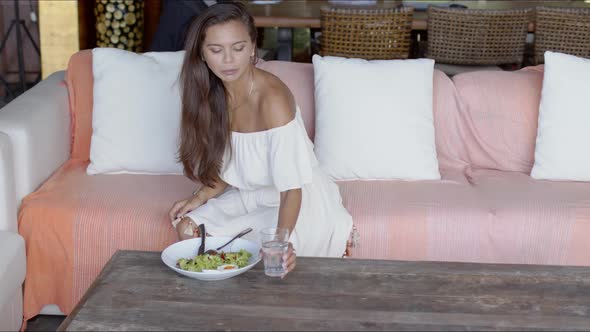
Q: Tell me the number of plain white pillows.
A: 3